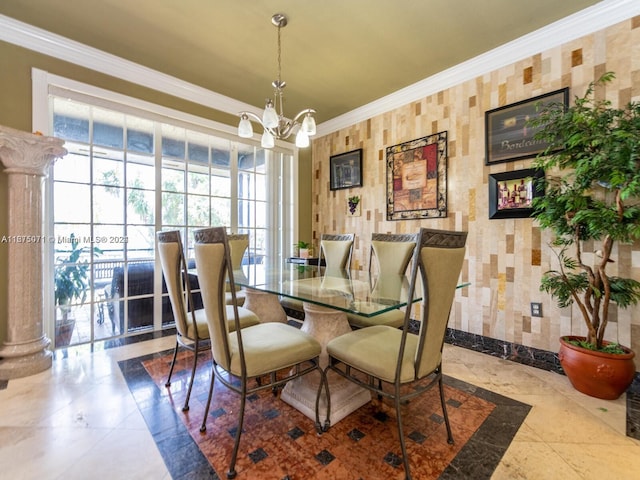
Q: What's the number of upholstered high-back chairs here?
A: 6